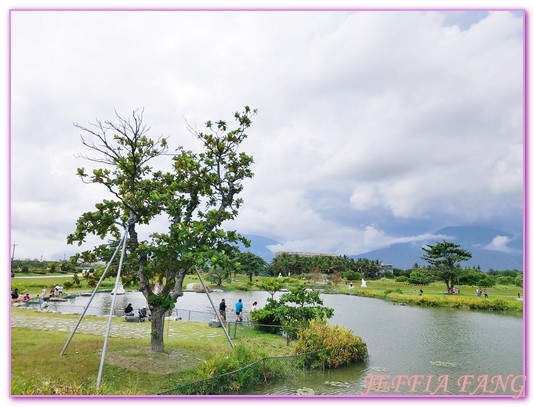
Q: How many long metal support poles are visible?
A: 3